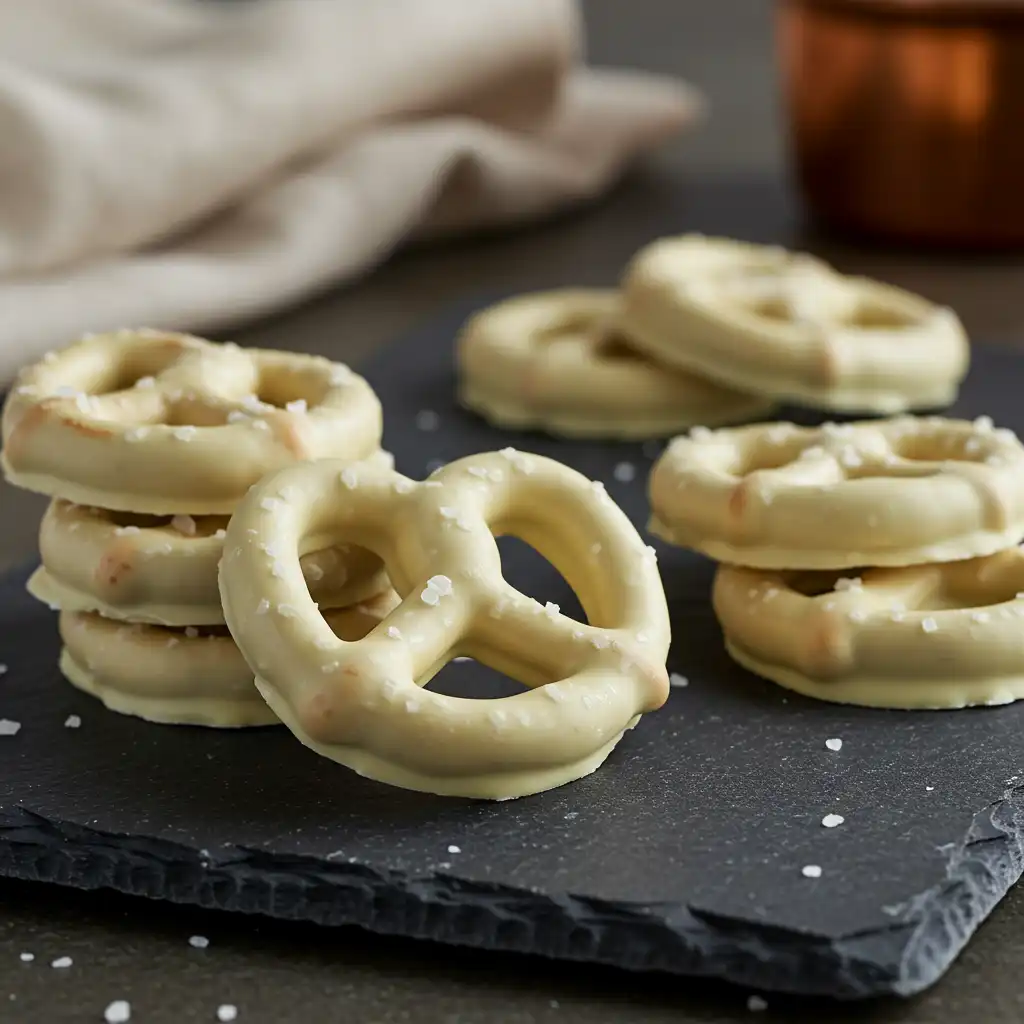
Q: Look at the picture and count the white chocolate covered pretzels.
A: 8